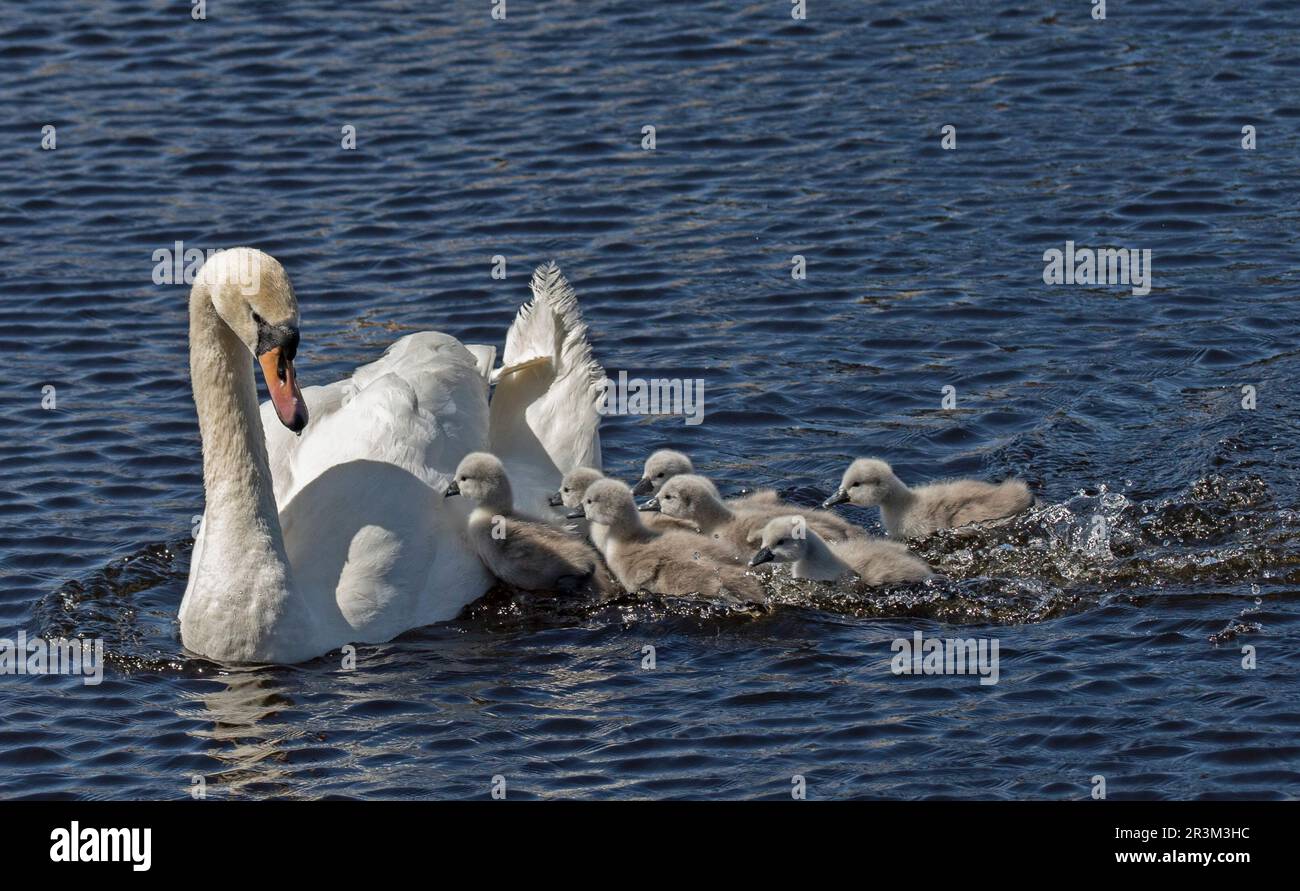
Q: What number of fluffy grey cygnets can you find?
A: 7